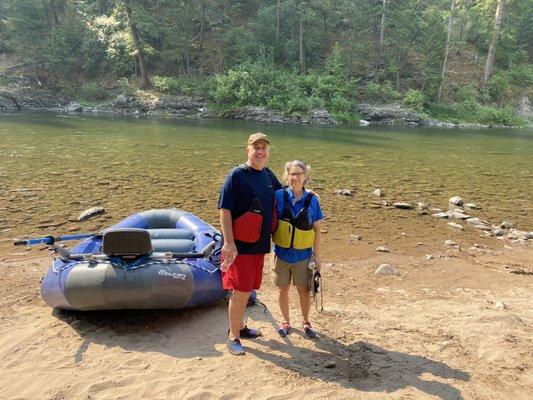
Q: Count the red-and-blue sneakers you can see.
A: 2